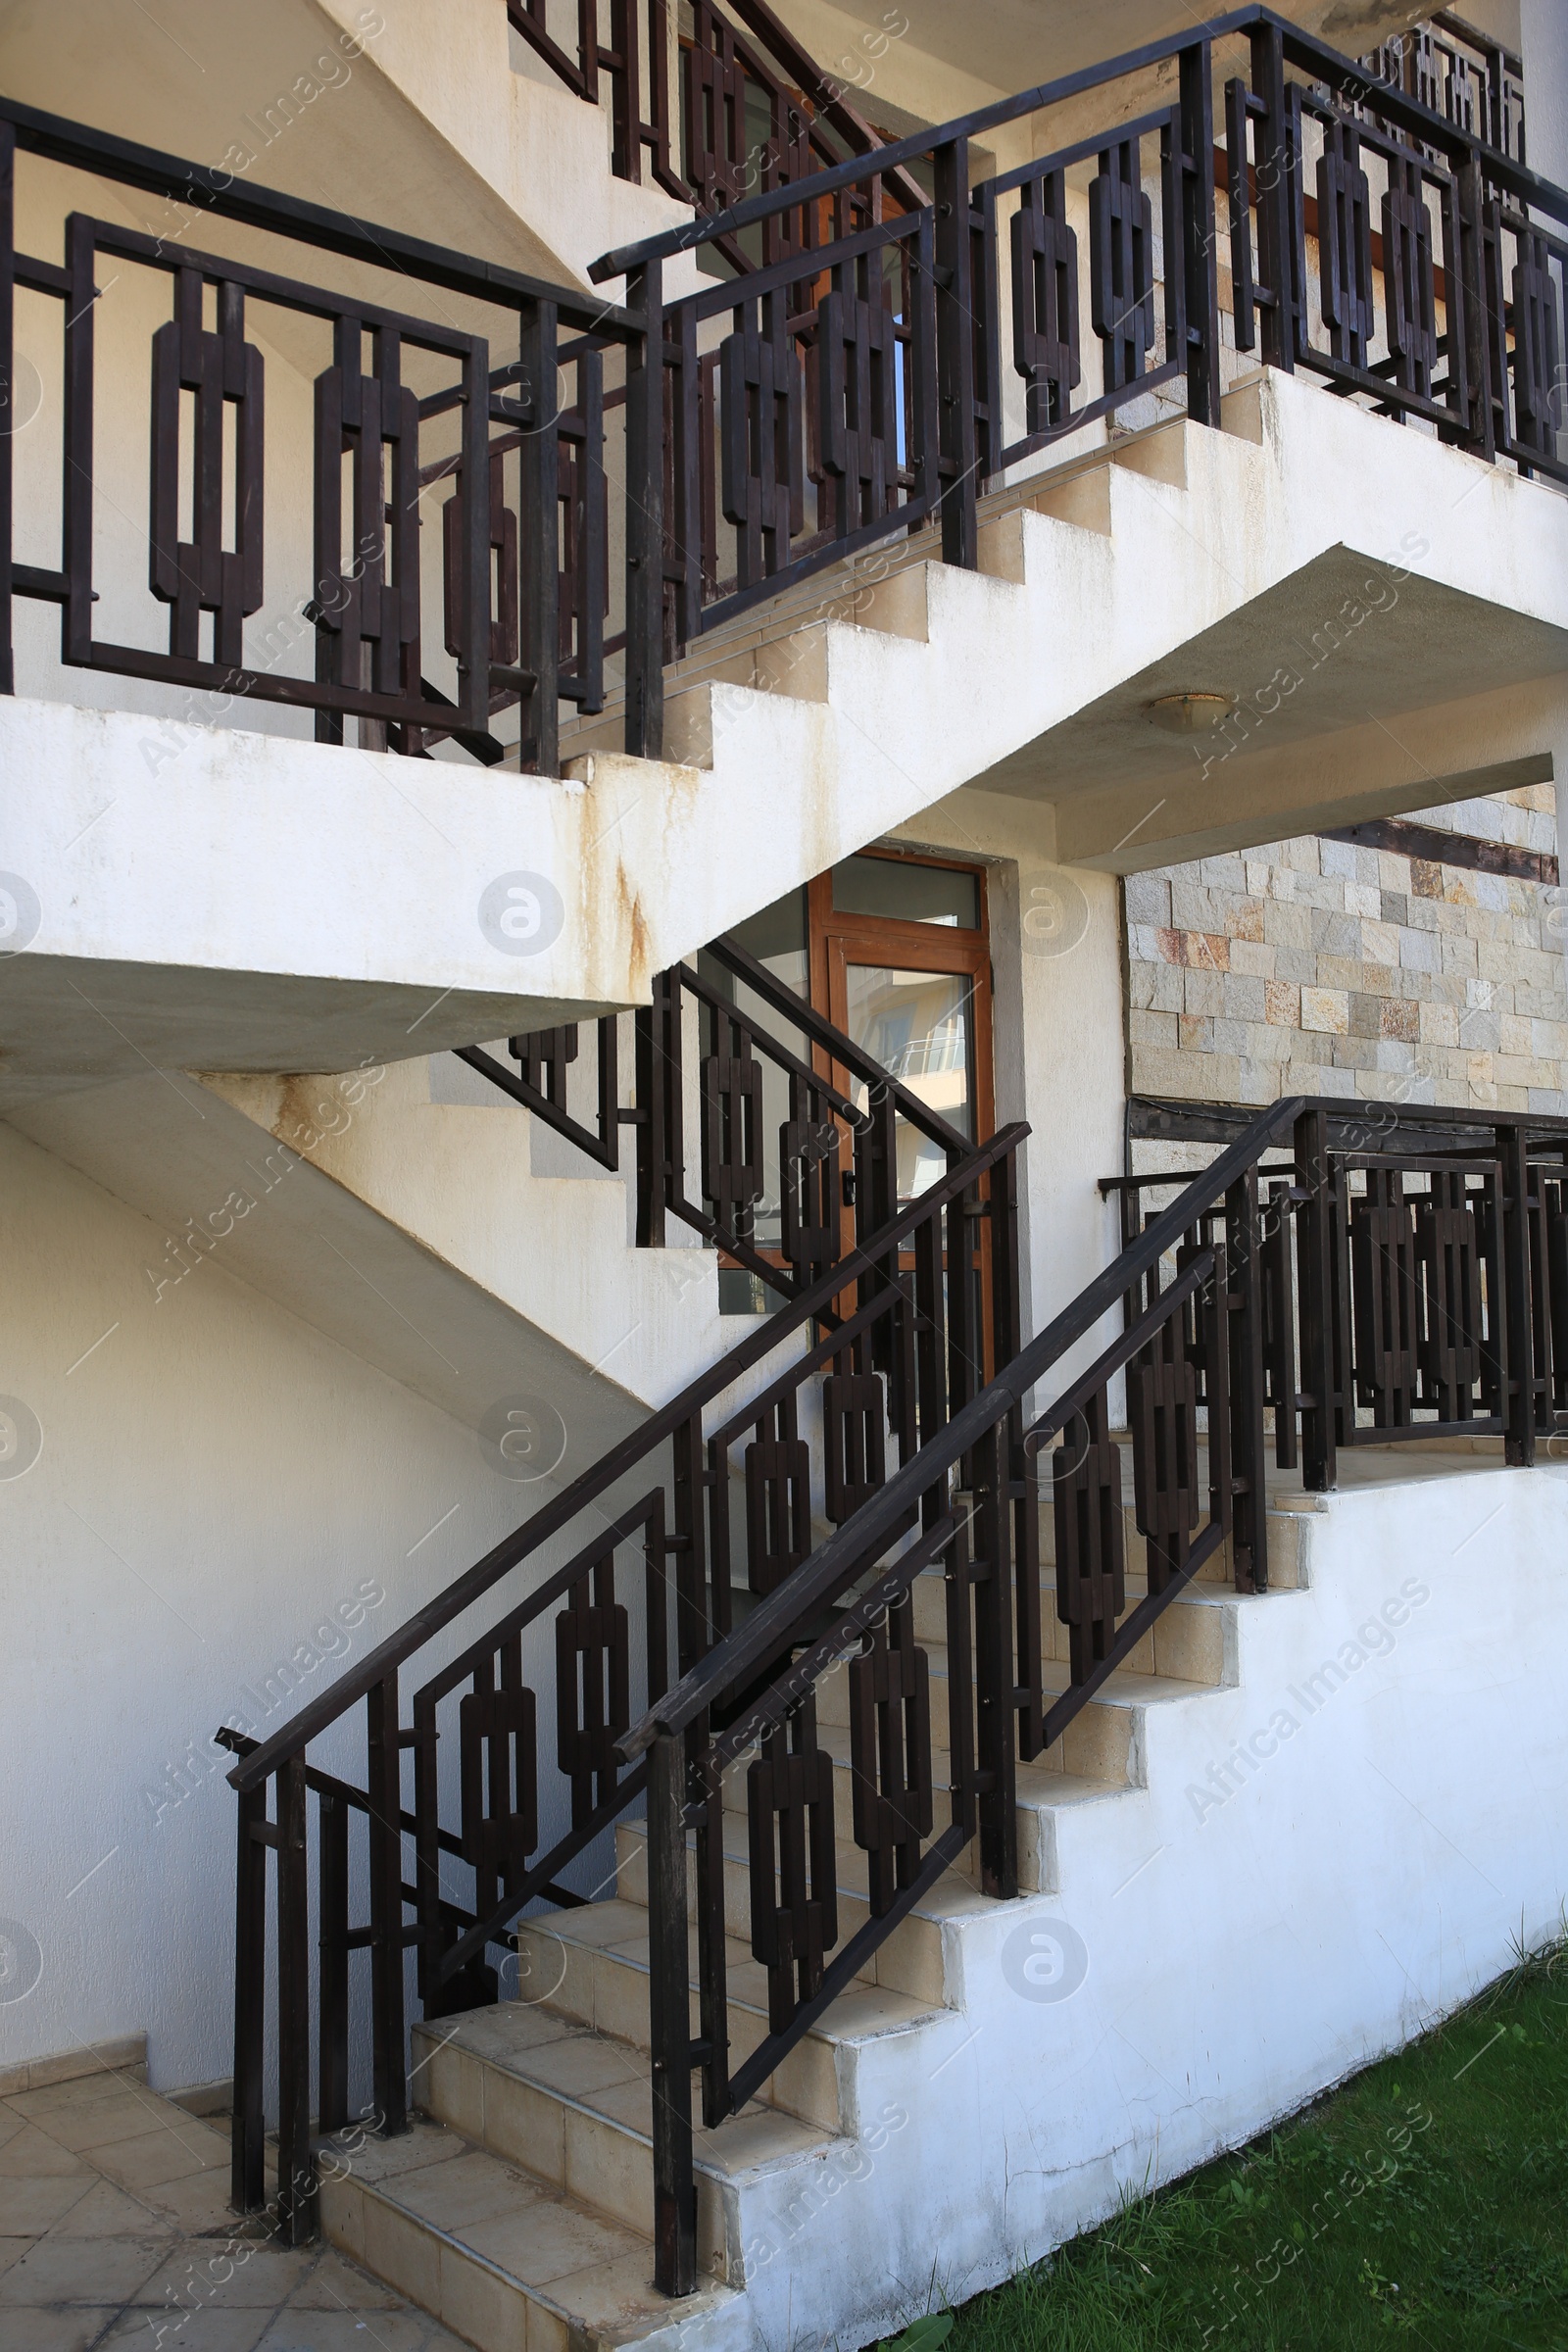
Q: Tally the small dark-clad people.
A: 0